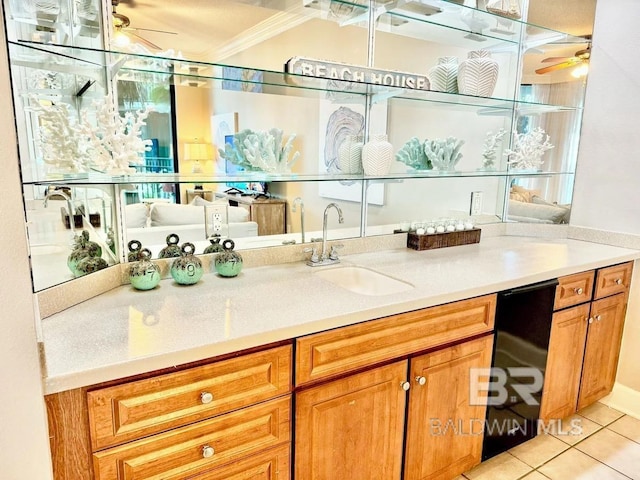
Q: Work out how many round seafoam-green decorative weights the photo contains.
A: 3